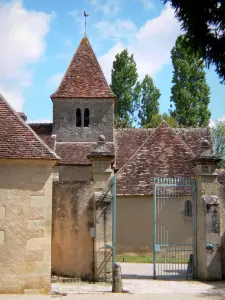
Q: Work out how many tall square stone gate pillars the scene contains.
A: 2